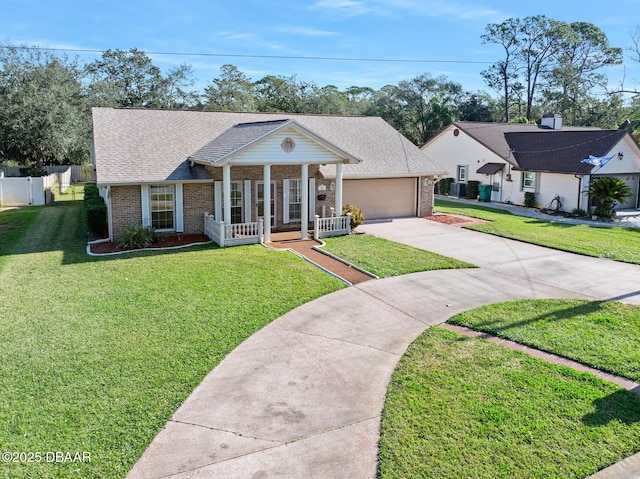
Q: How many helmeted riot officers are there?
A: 0